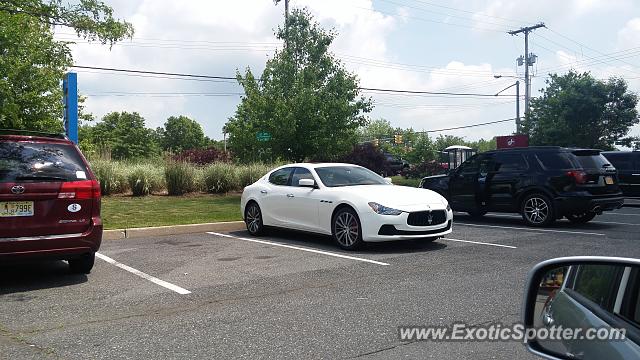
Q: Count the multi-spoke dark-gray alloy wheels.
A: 2